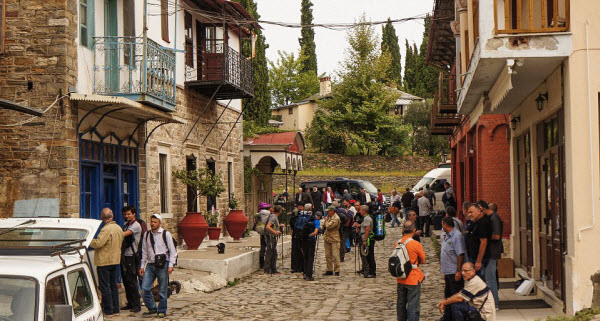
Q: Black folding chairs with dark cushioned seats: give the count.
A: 0